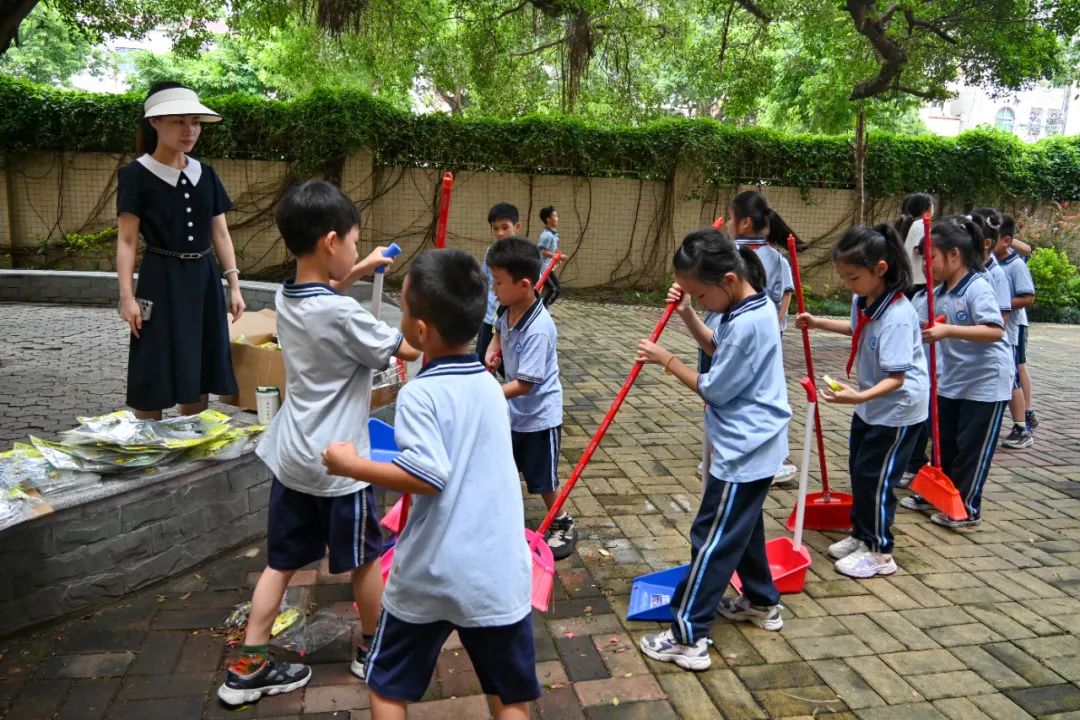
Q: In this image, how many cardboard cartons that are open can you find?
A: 1